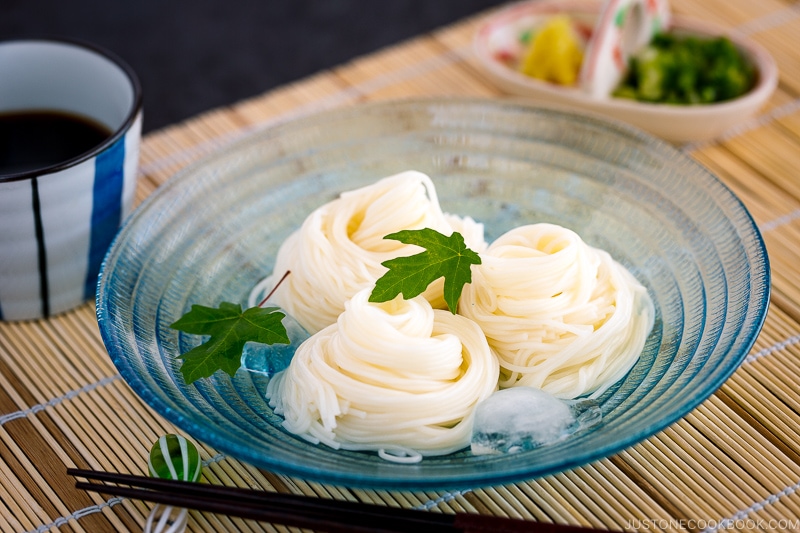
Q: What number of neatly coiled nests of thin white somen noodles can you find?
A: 3